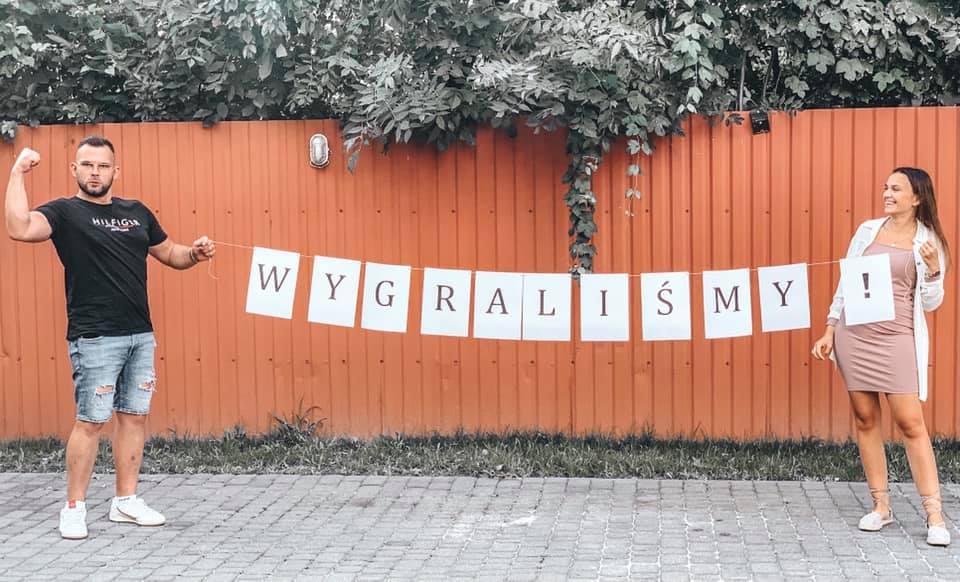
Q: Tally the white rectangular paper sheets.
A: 11